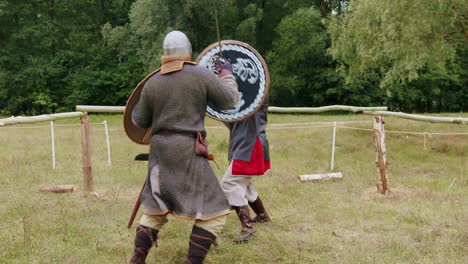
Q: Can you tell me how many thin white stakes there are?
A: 3